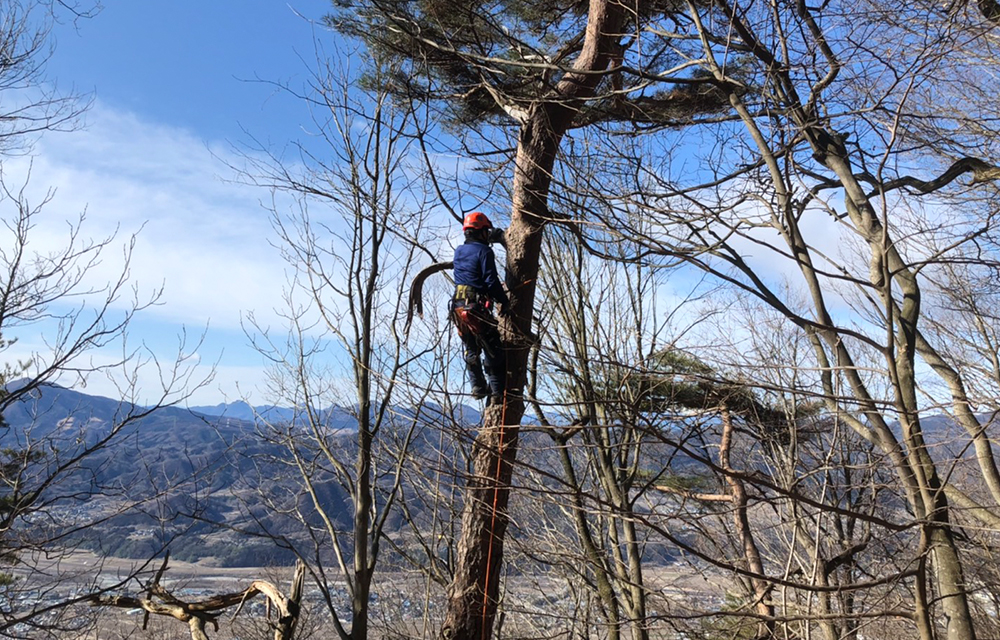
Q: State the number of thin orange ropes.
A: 1